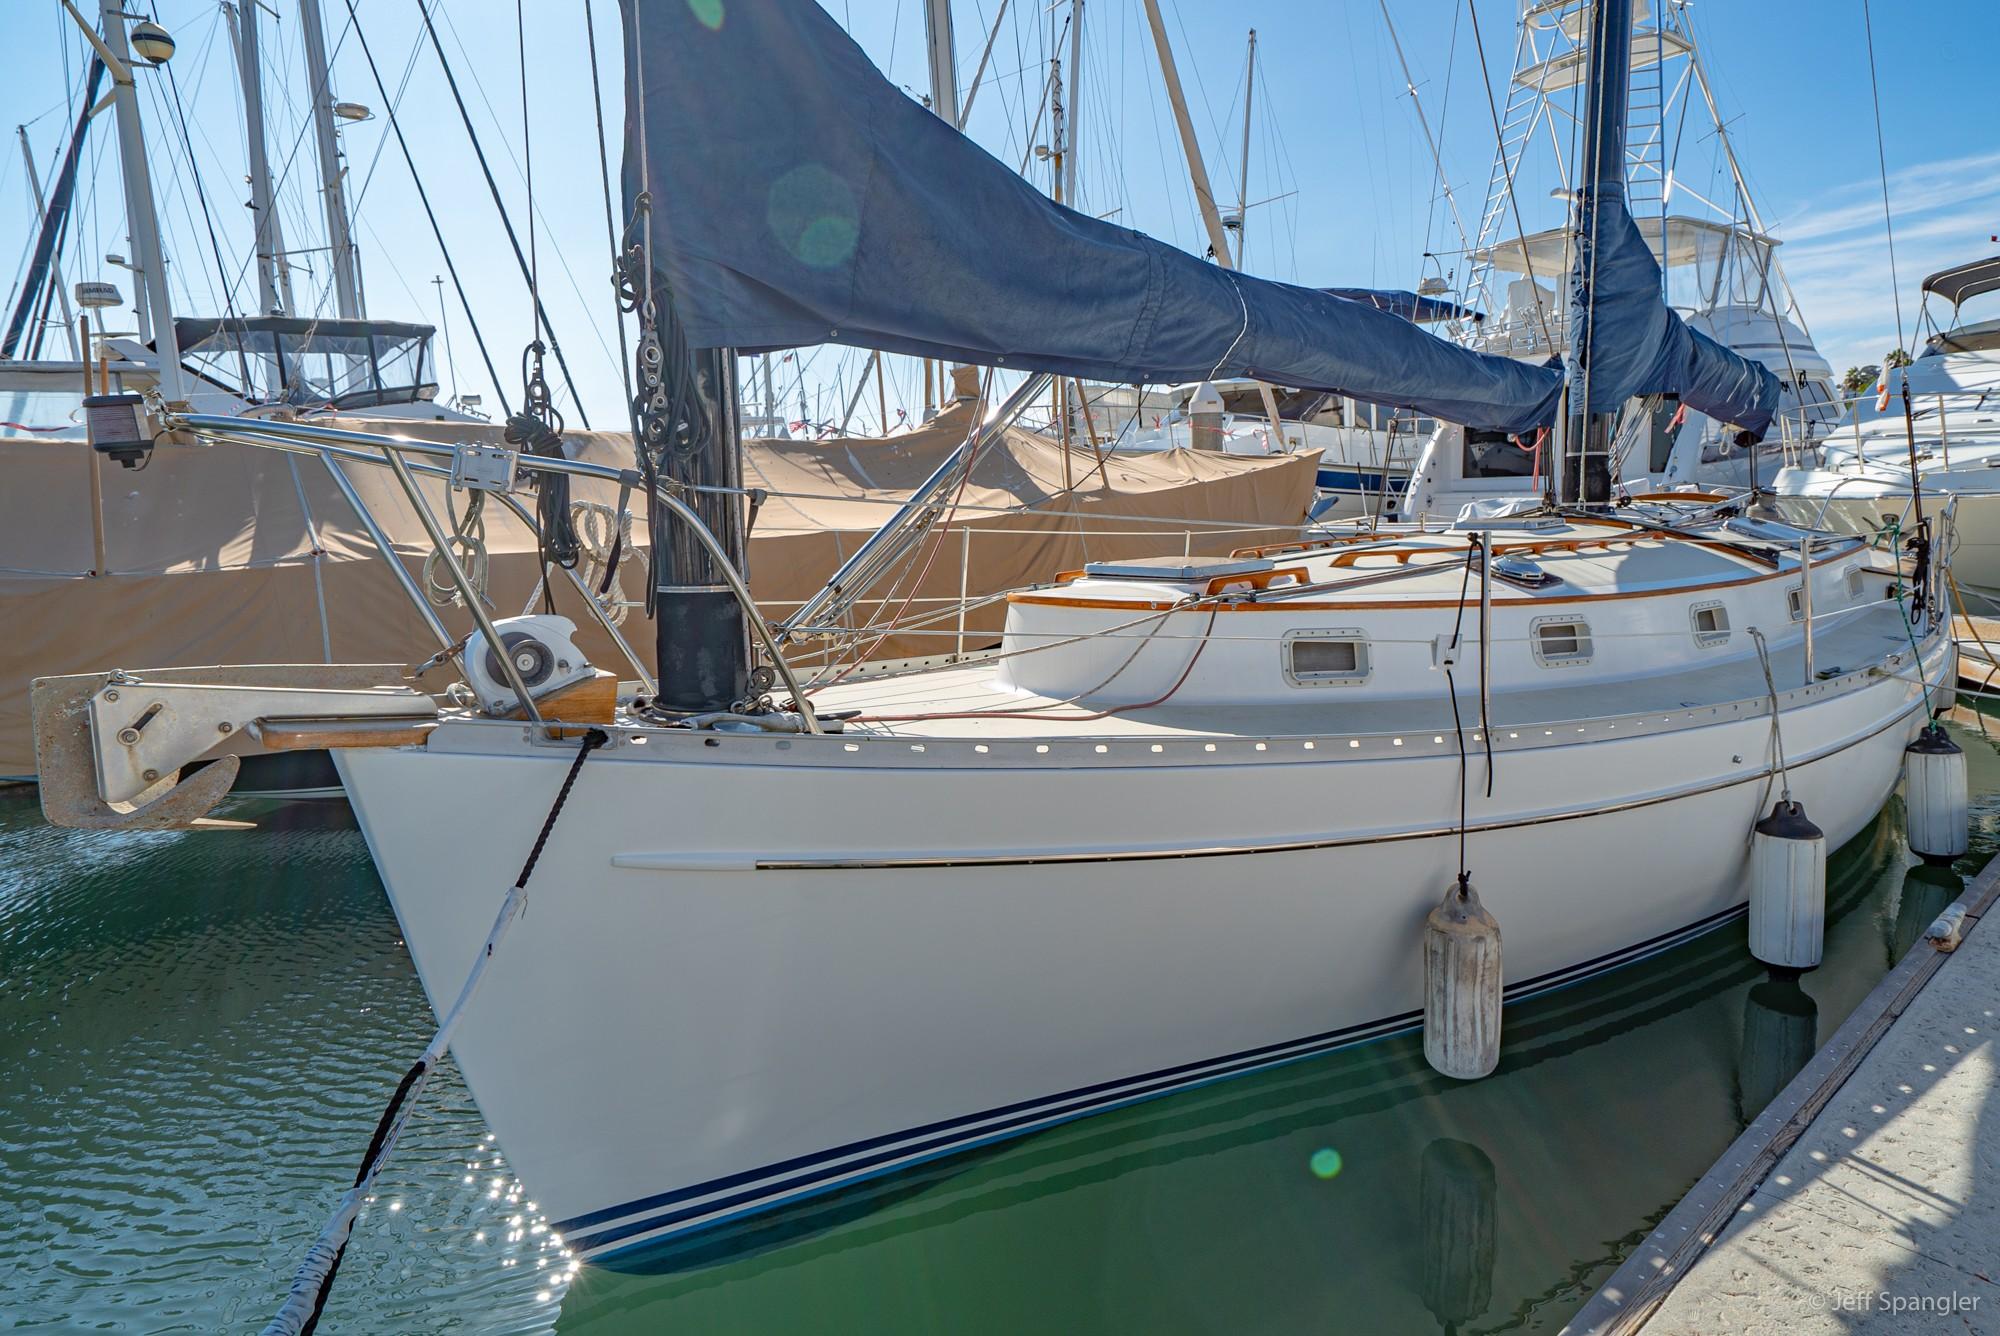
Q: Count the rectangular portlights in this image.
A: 5